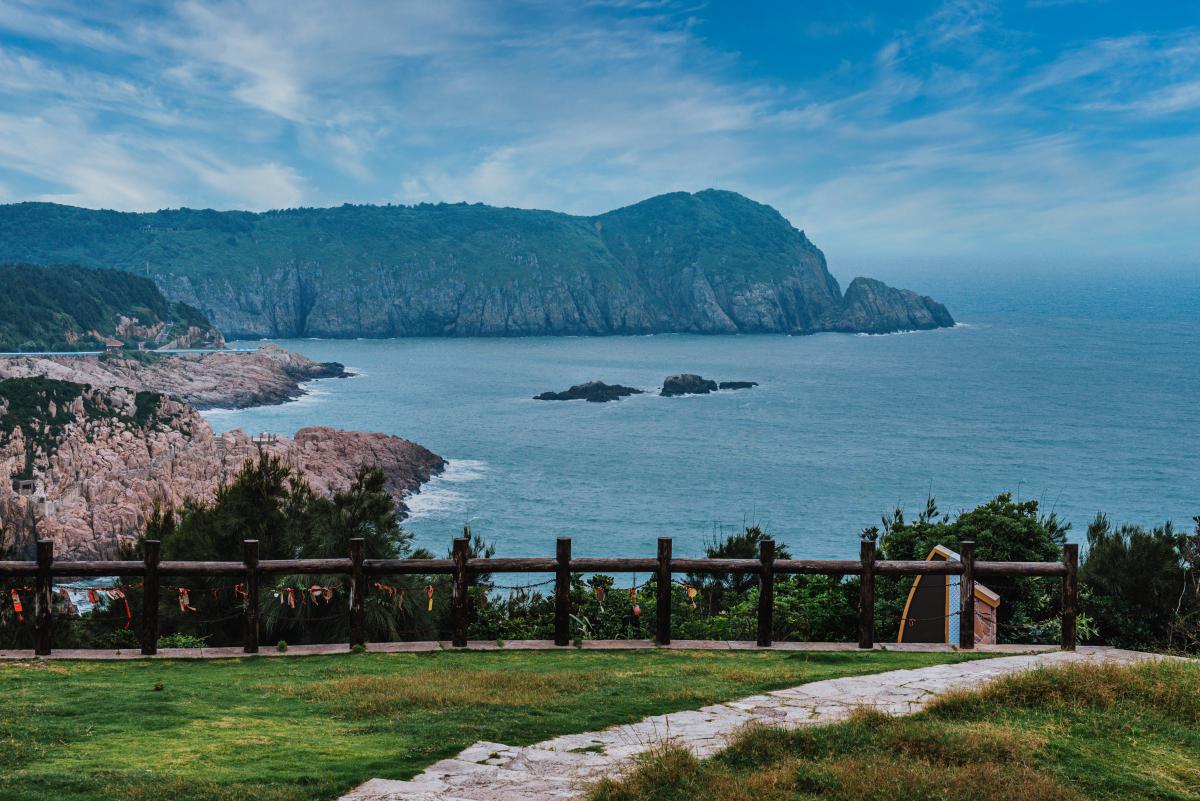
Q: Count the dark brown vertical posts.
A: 11